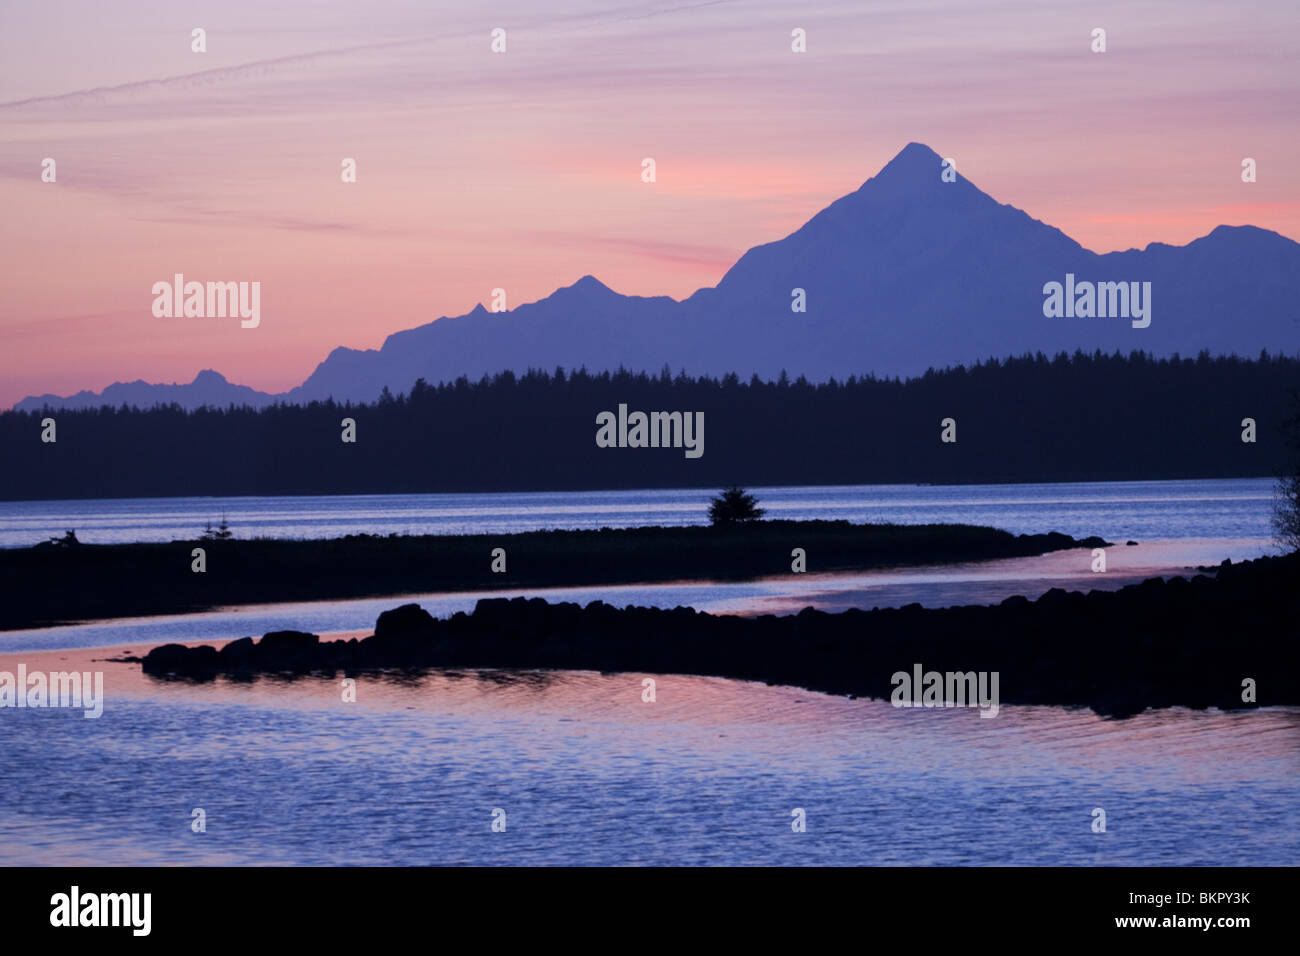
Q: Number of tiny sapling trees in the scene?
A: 2